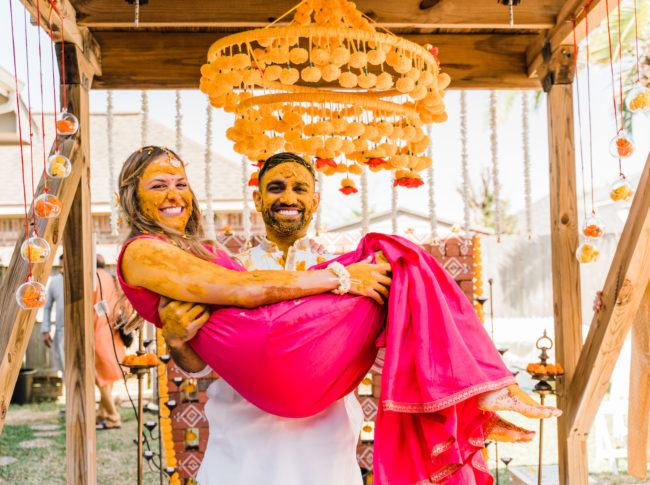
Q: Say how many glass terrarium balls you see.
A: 10